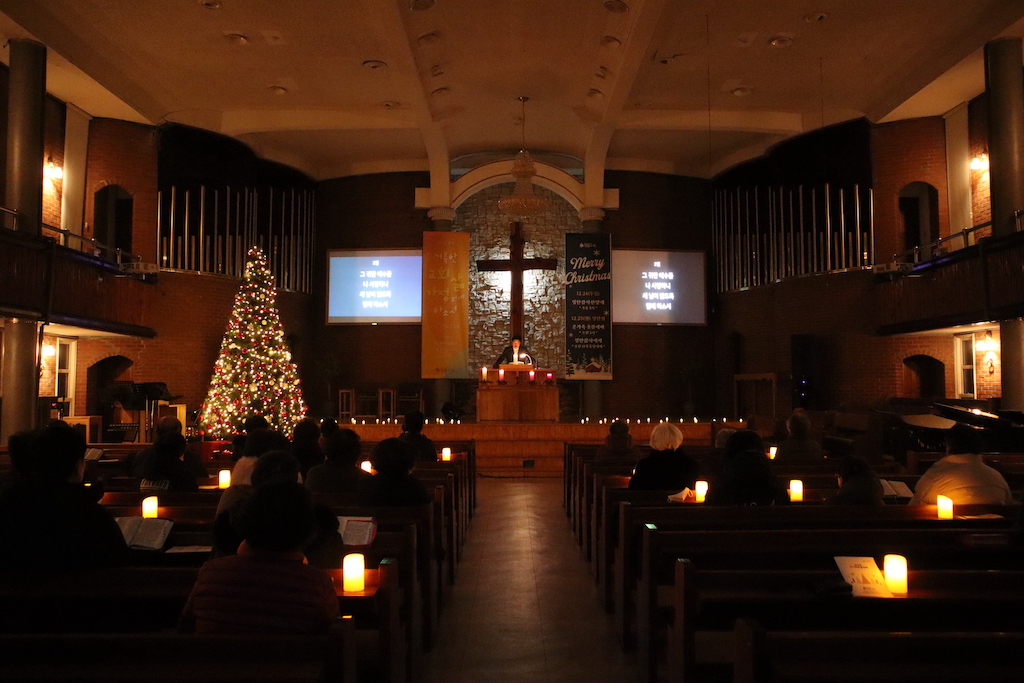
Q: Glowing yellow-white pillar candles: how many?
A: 10